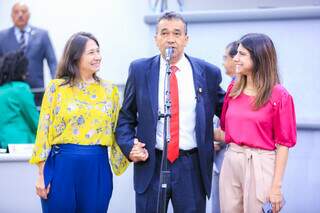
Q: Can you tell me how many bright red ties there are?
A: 1